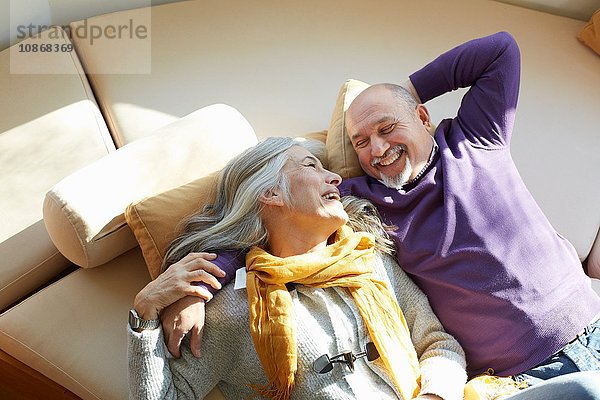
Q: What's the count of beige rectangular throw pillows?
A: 2